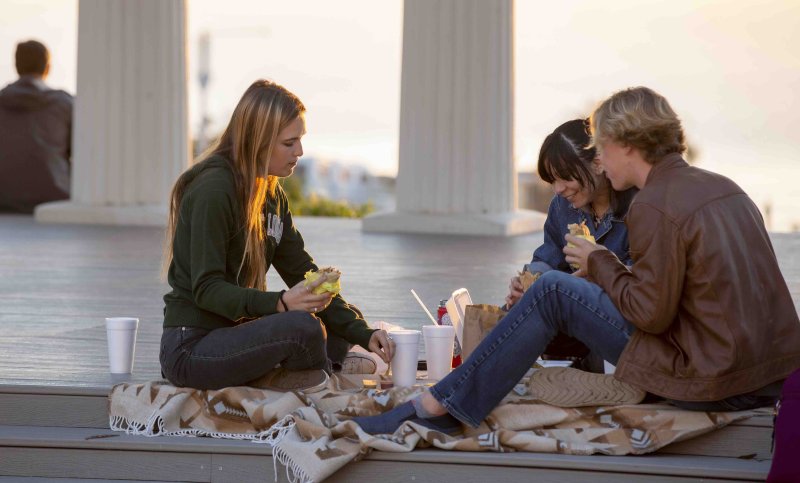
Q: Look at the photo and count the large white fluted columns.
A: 2